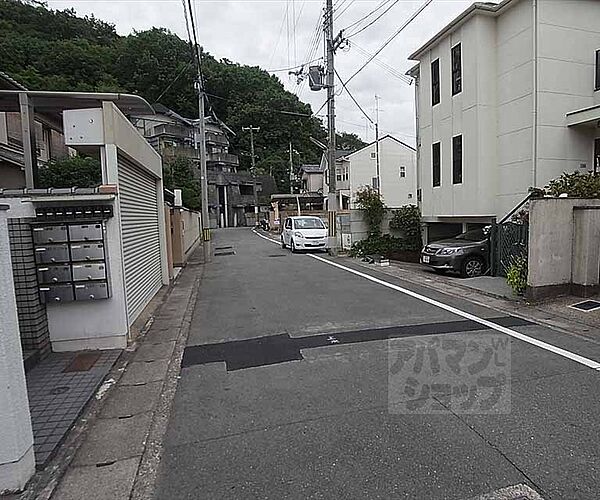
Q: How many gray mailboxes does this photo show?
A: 8